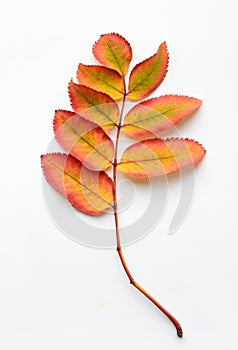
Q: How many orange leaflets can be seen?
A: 8